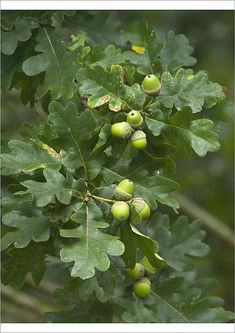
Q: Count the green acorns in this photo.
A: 10